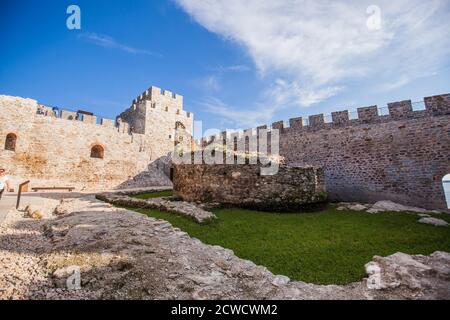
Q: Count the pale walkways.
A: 1